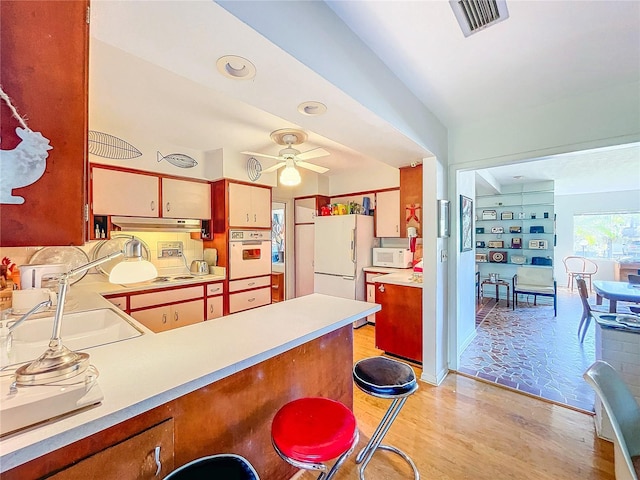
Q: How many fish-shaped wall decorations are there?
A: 3